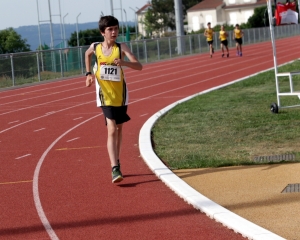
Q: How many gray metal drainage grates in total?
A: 2